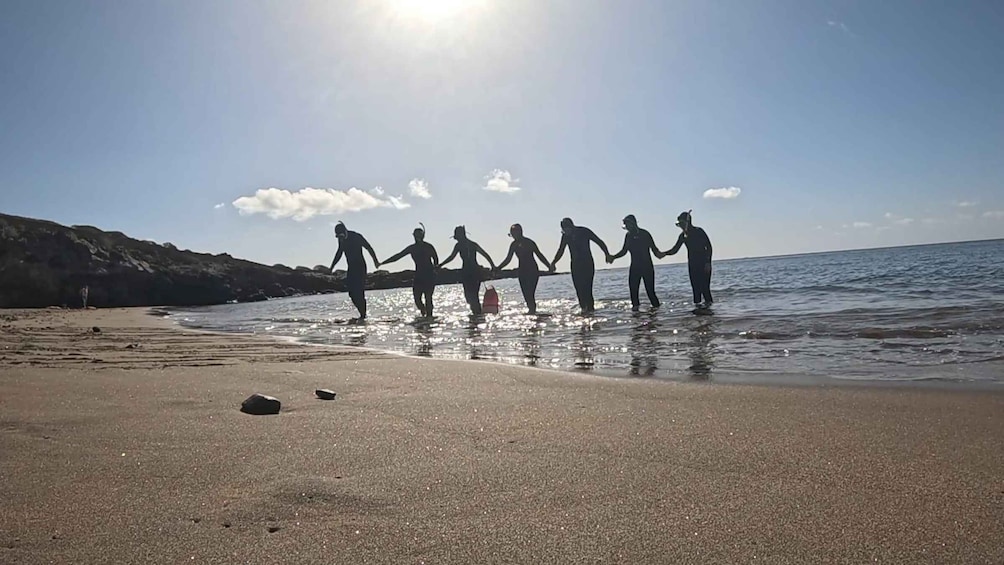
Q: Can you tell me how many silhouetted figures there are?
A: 7